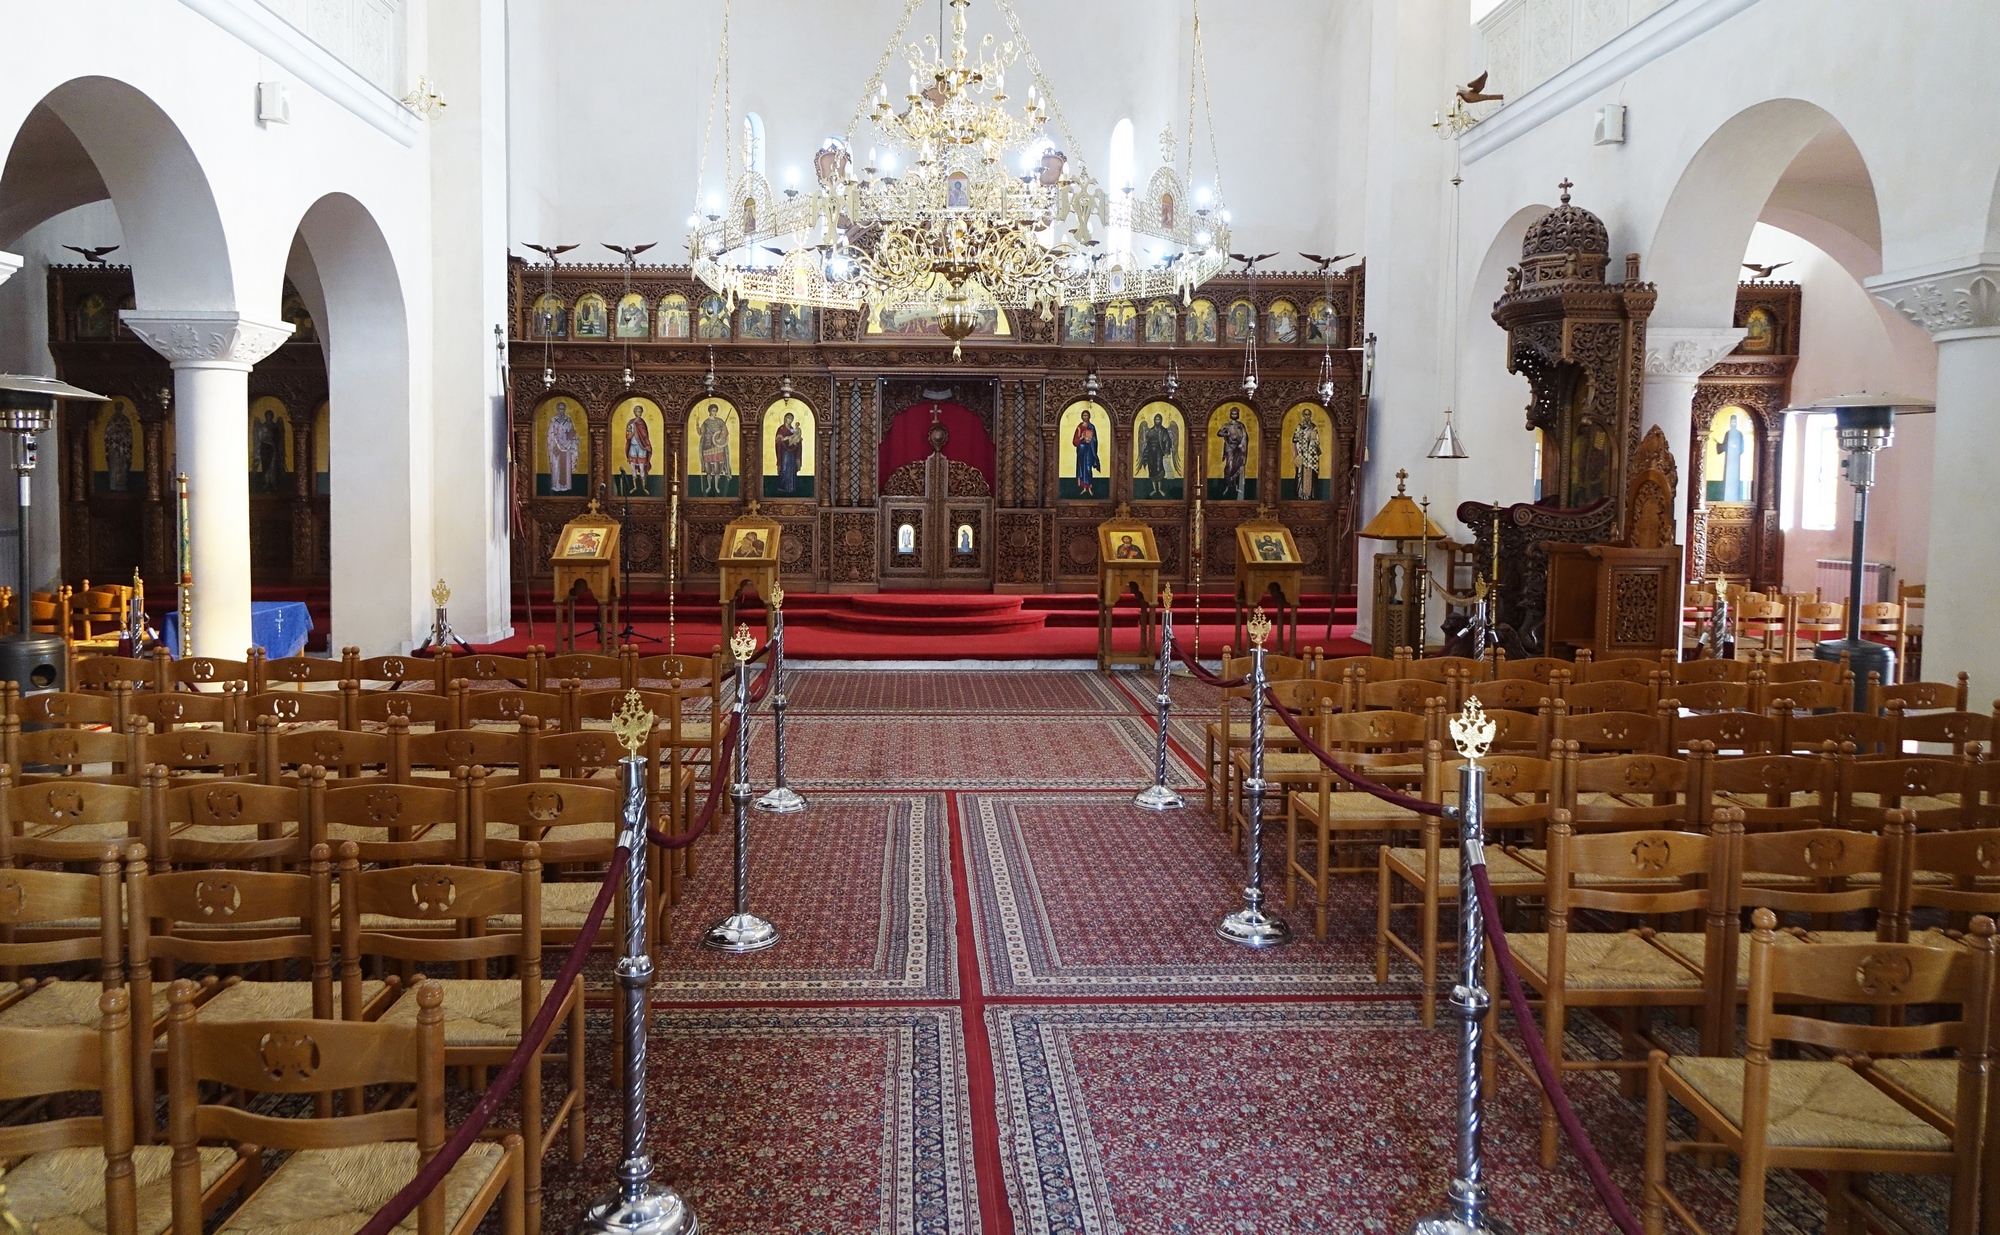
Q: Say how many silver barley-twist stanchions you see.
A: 10